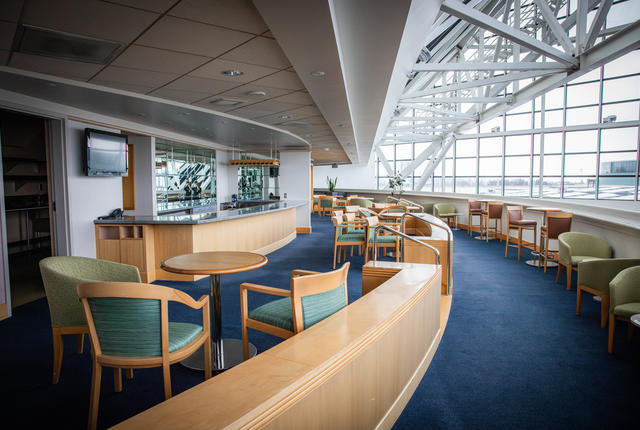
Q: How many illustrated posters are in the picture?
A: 0